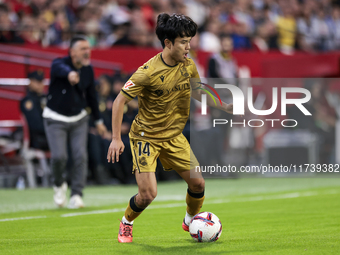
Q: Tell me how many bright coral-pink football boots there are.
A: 2